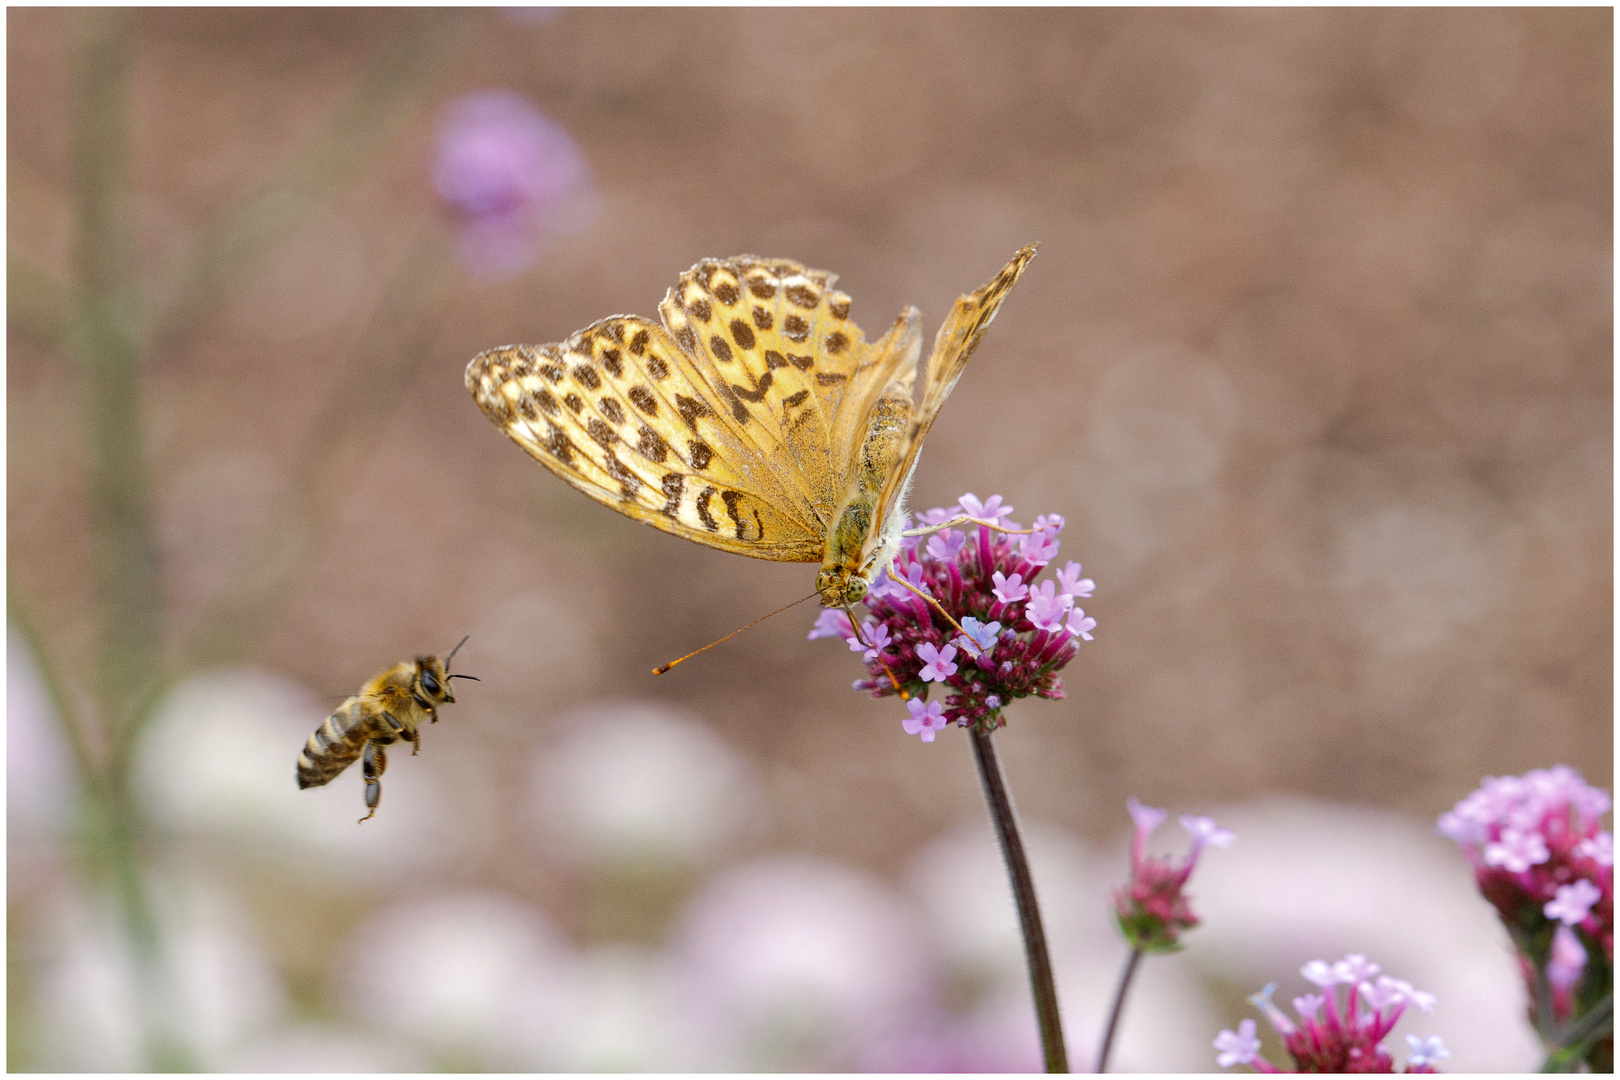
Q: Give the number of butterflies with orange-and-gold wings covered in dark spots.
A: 1